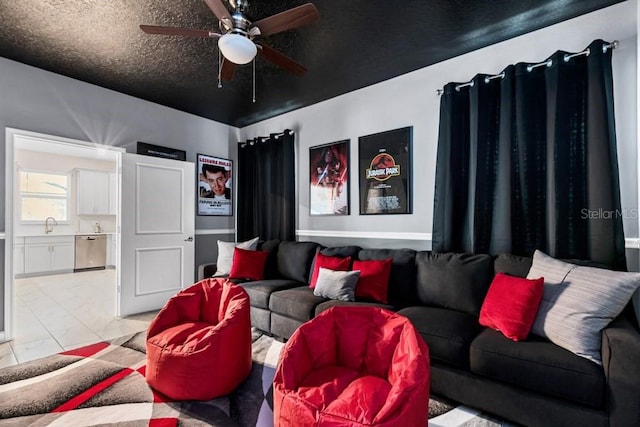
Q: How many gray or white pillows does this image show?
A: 3